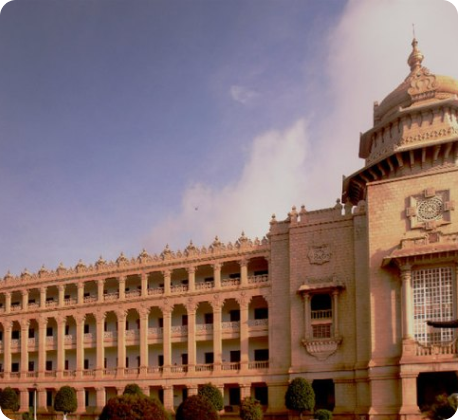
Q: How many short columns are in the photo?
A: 12